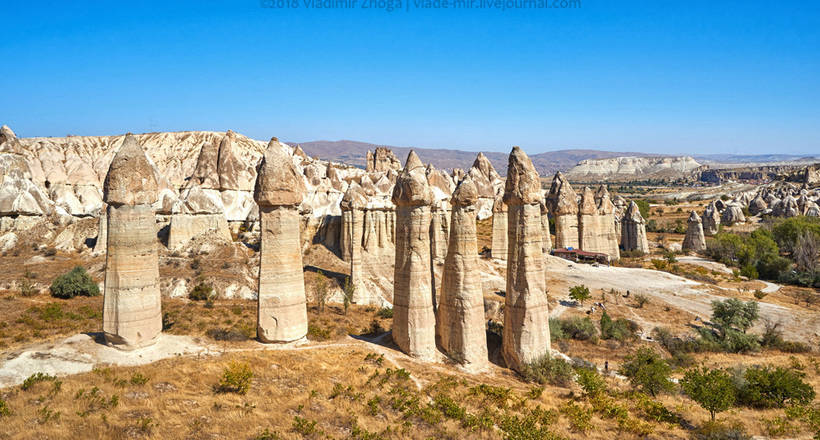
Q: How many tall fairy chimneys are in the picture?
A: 5